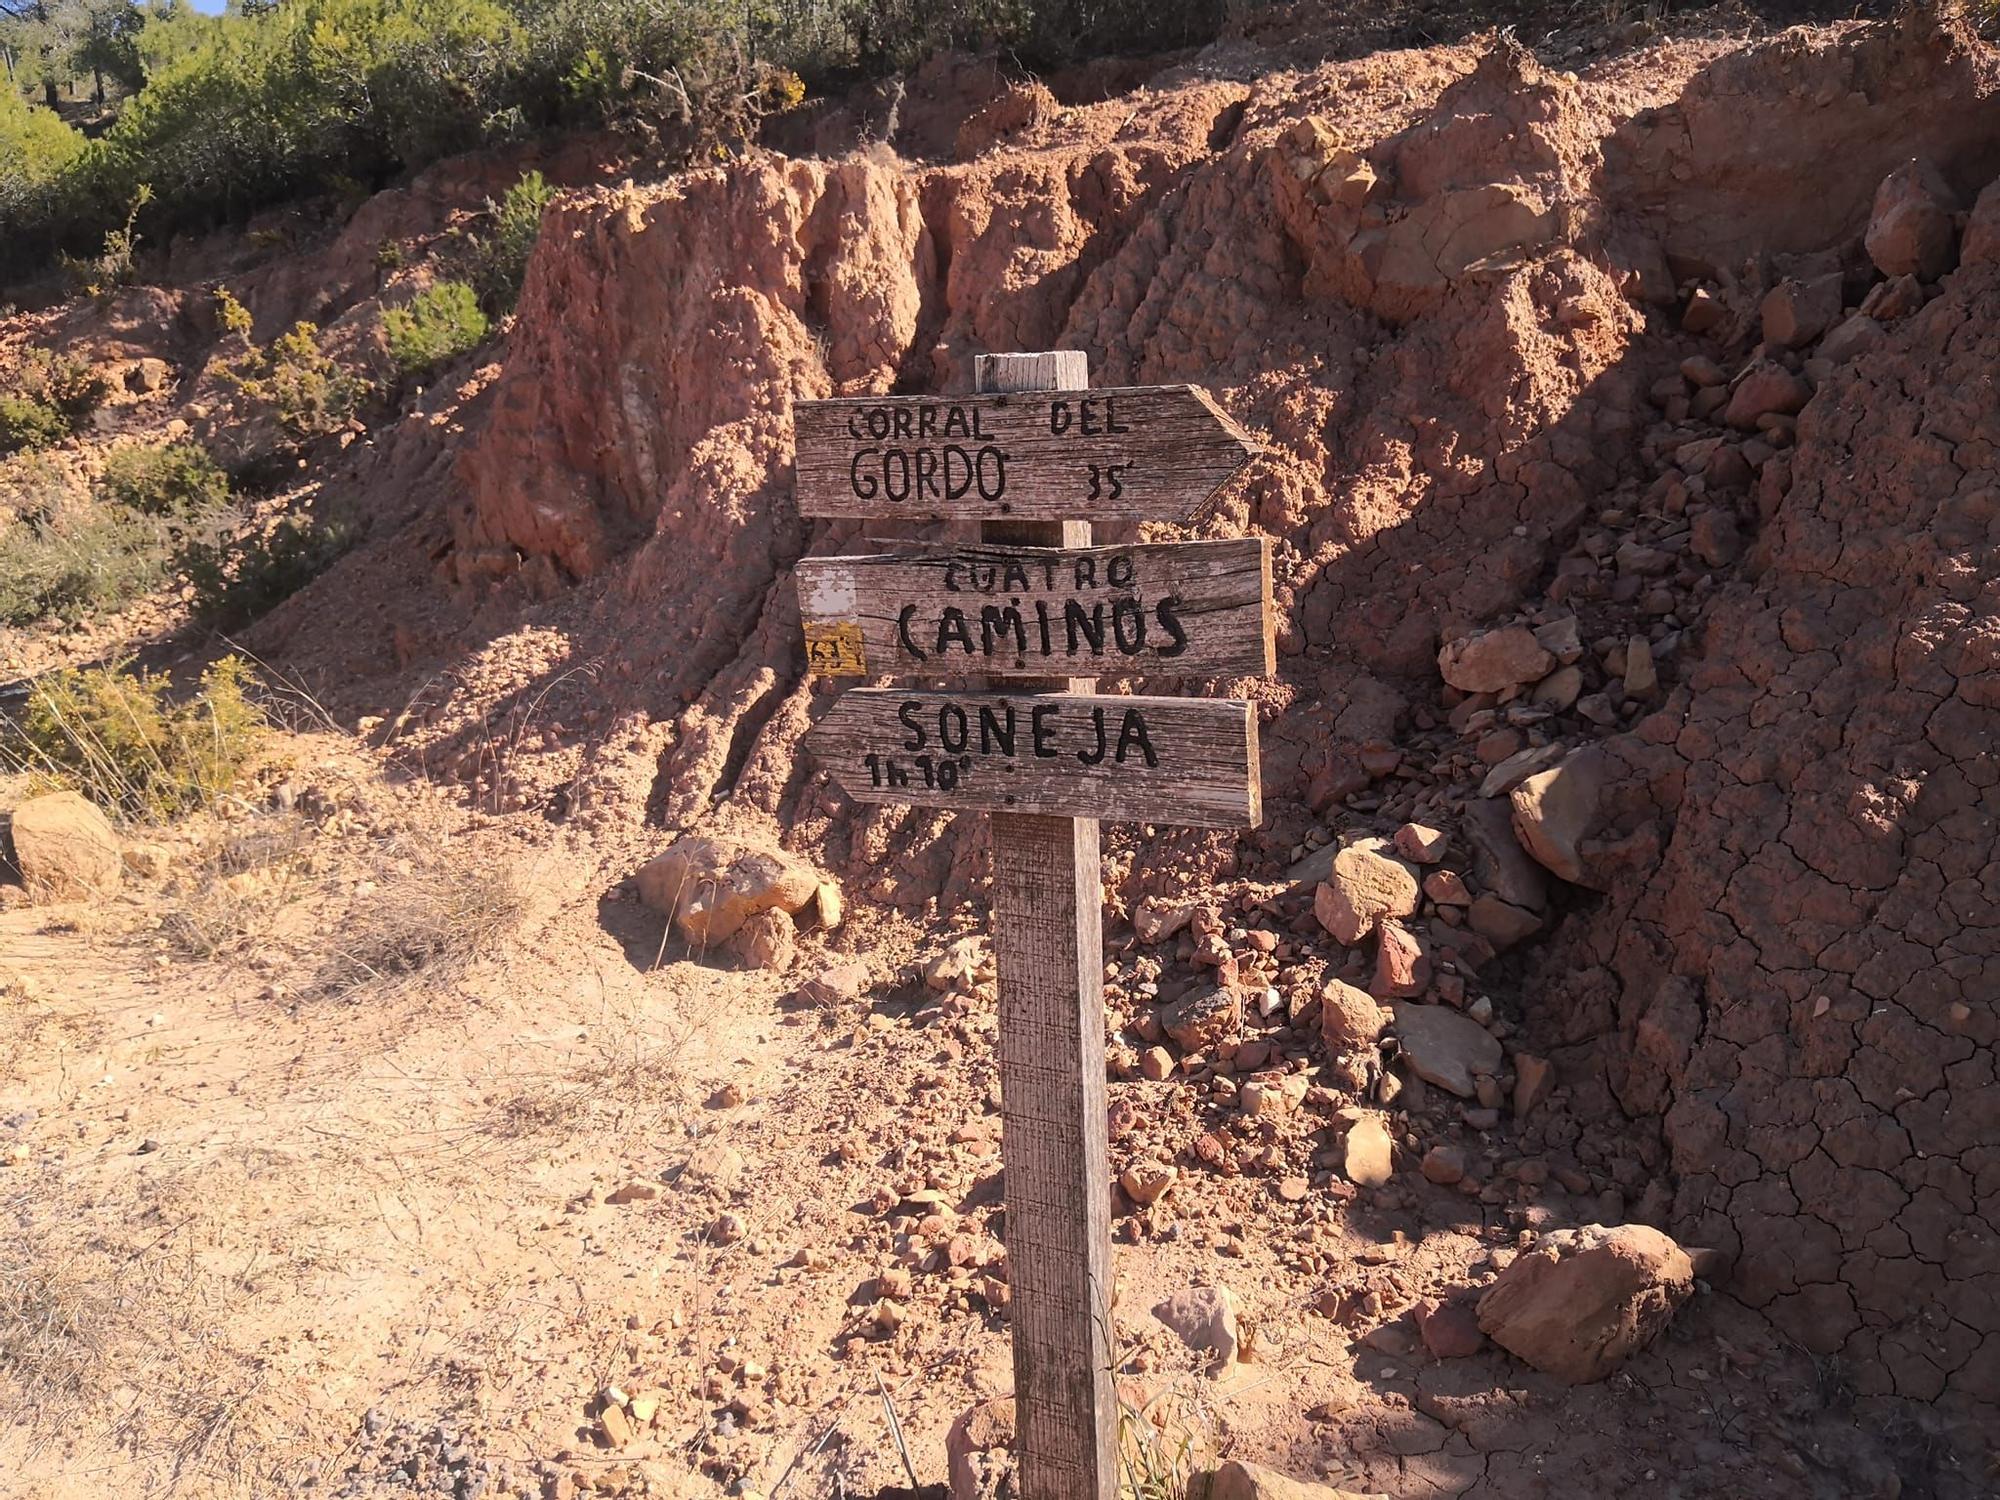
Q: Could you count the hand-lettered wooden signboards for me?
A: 3